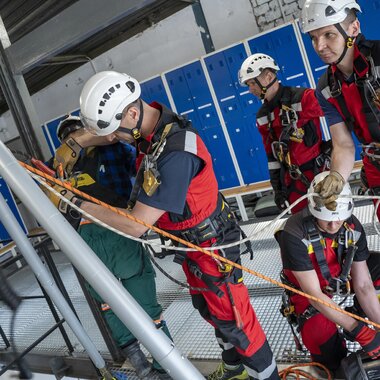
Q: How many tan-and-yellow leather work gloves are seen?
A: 3